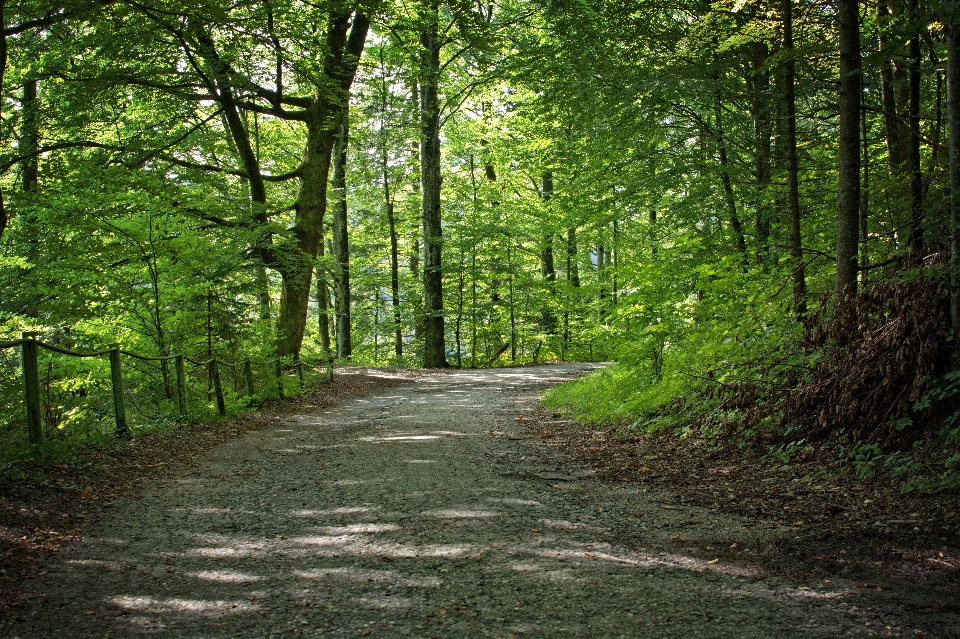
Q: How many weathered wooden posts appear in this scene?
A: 8